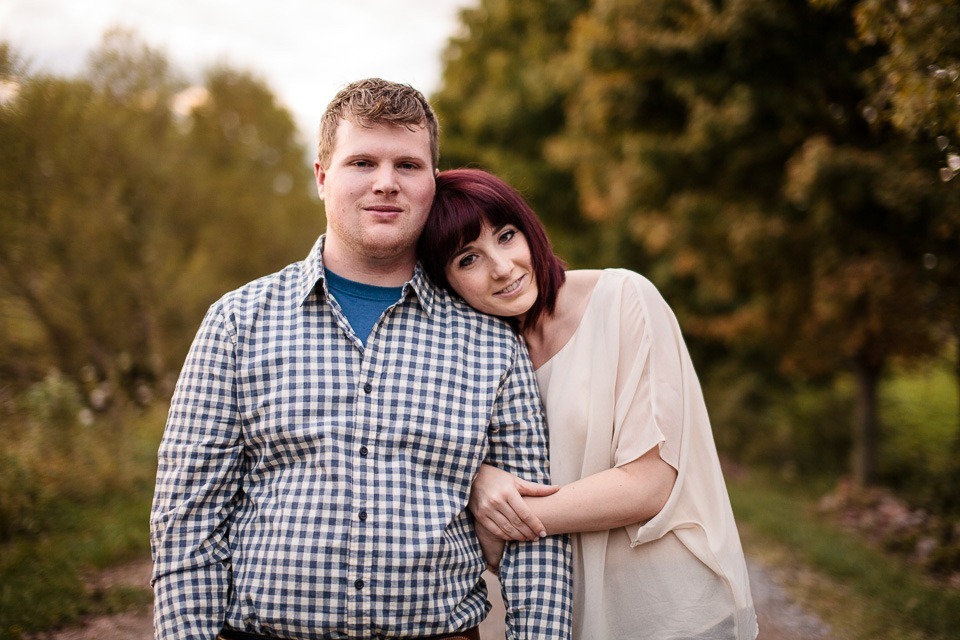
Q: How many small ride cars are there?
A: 0